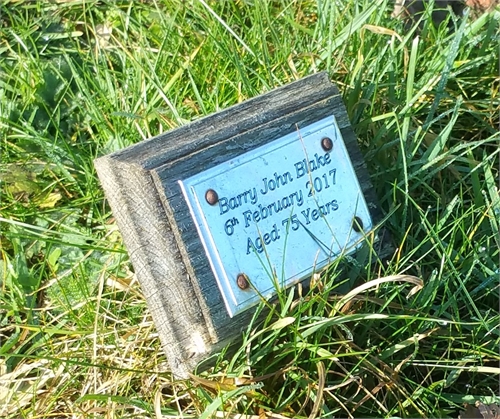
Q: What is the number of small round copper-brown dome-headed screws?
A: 3